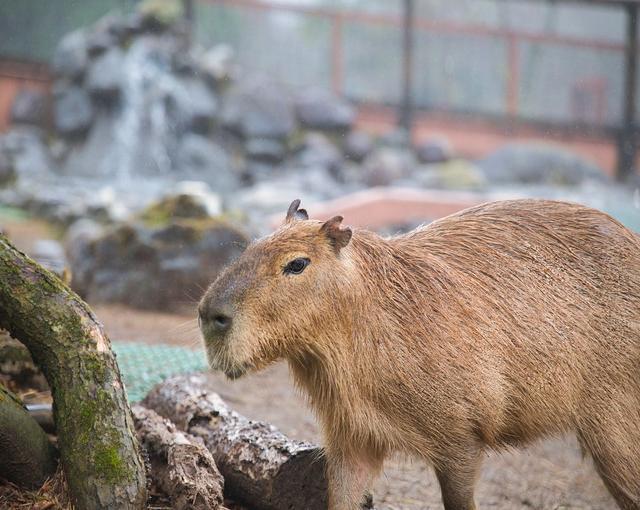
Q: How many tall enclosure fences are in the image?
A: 1